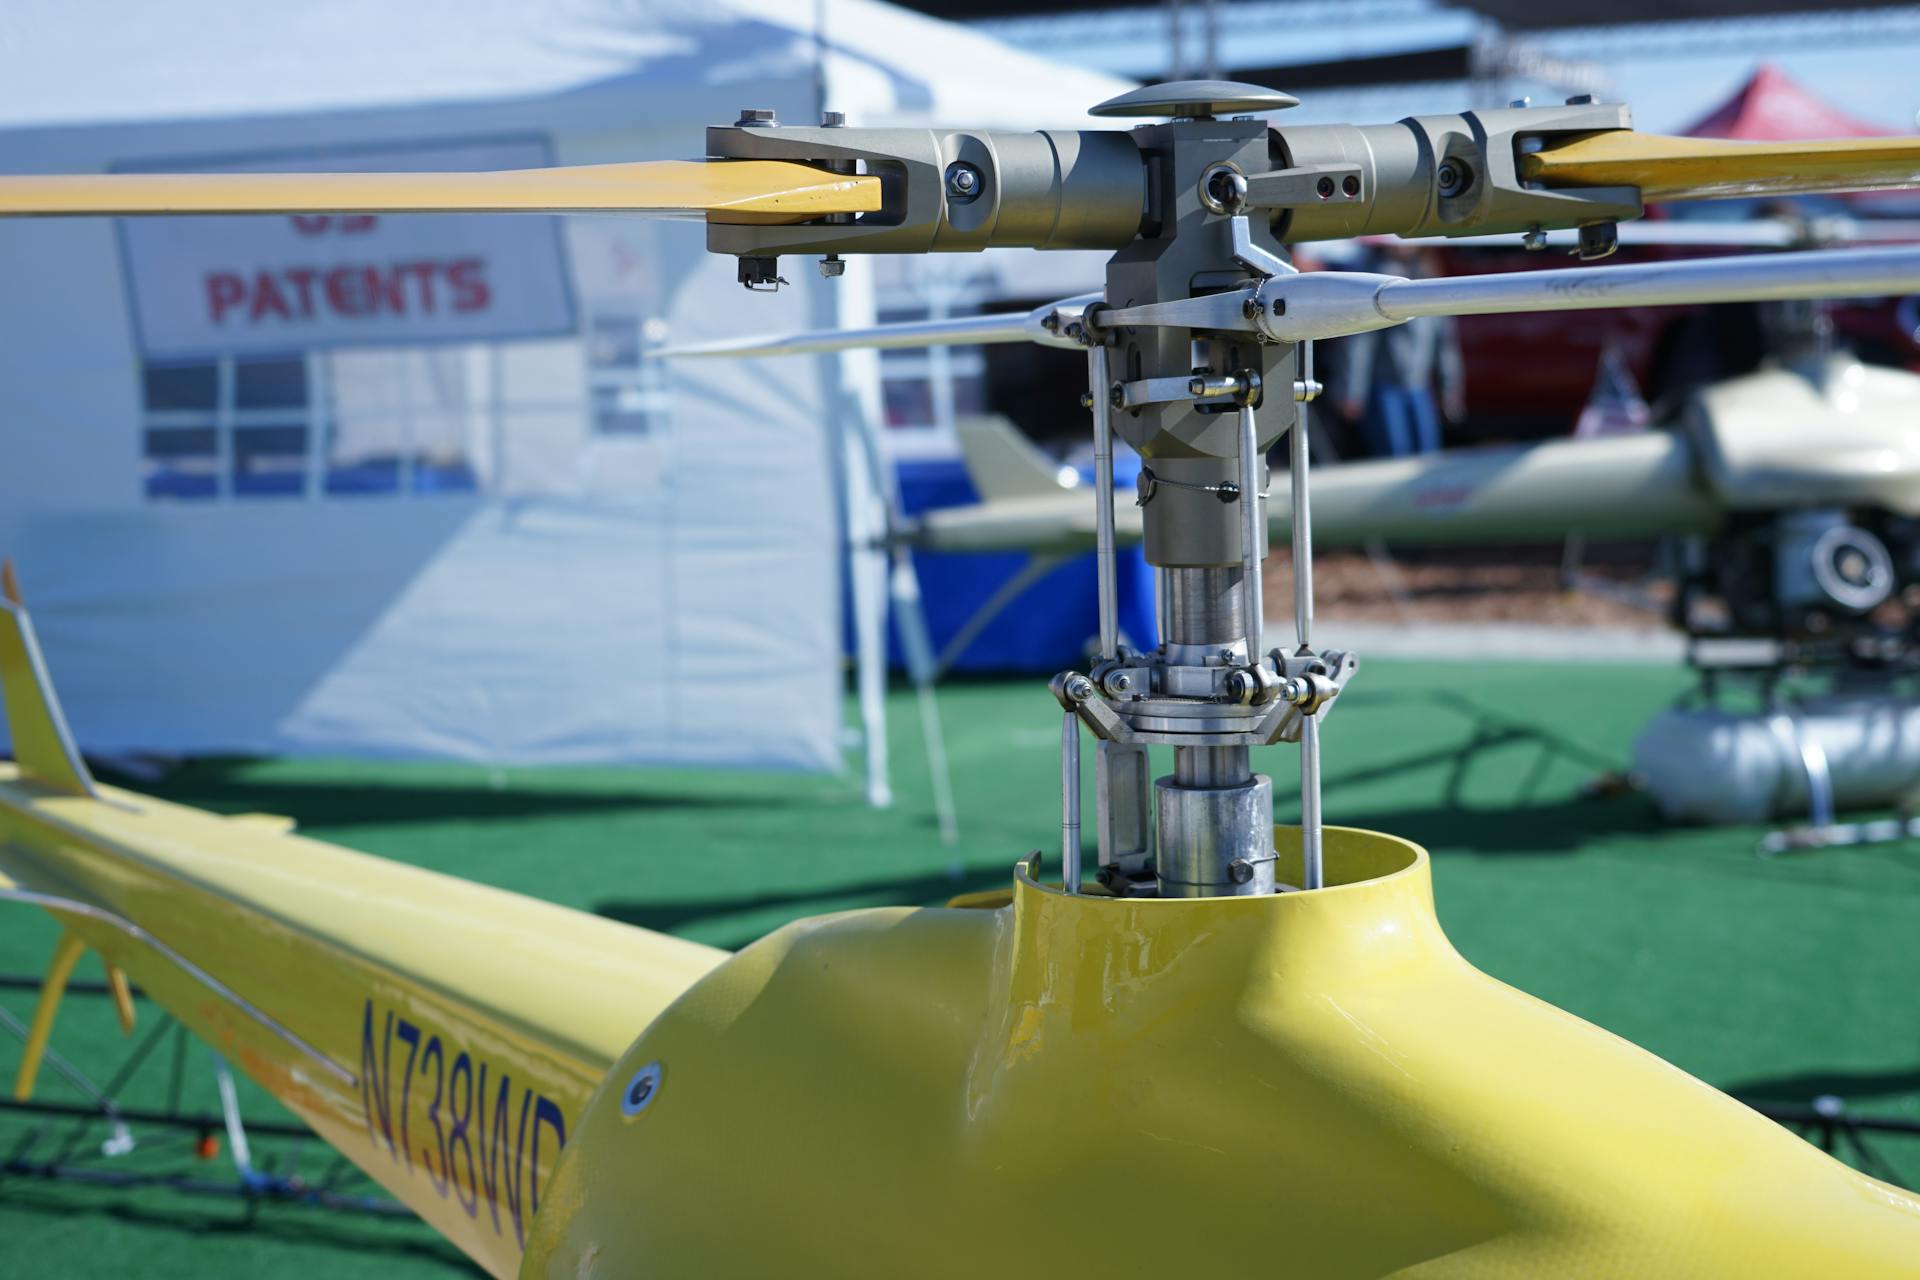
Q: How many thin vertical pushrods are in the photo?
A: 5